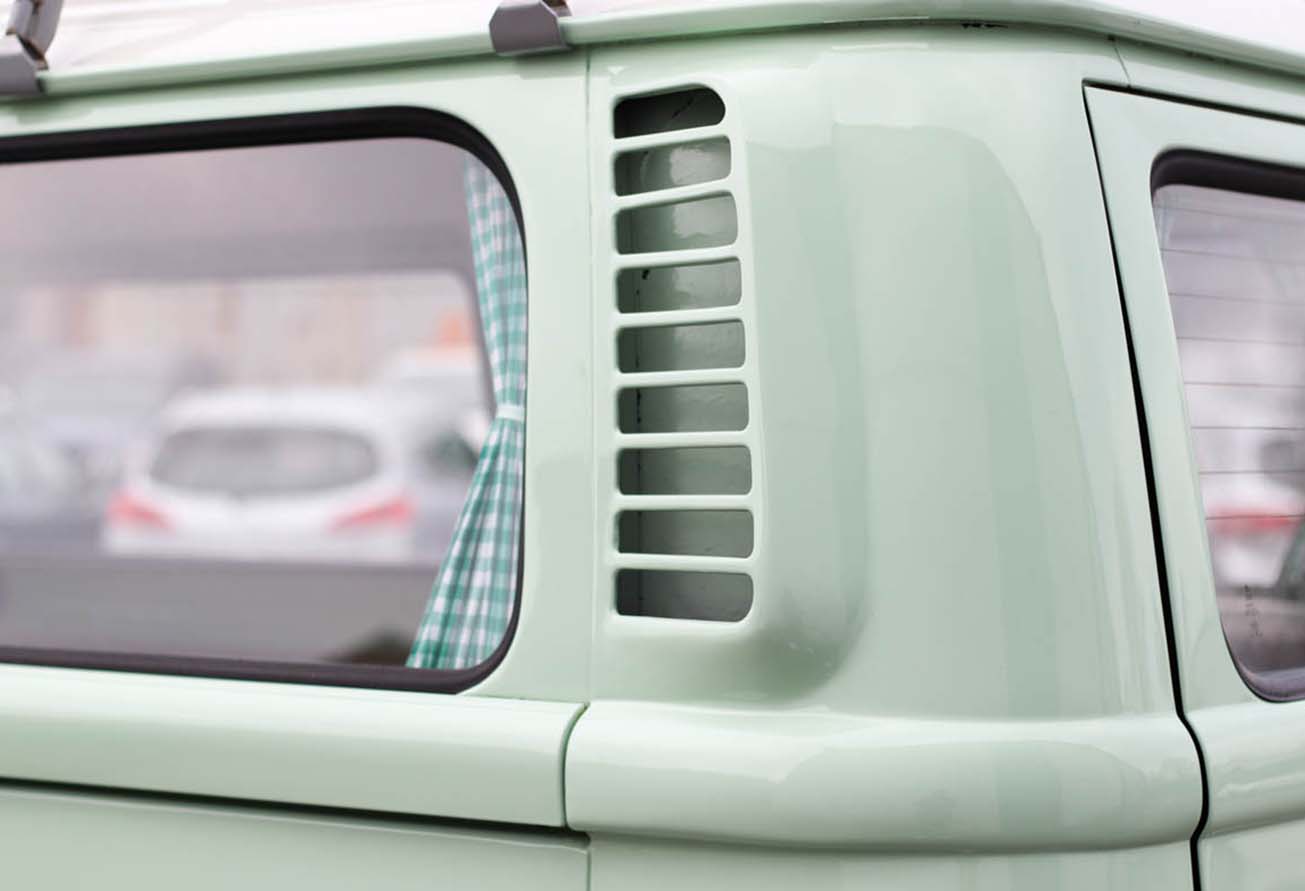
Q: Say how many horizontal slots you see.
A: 9